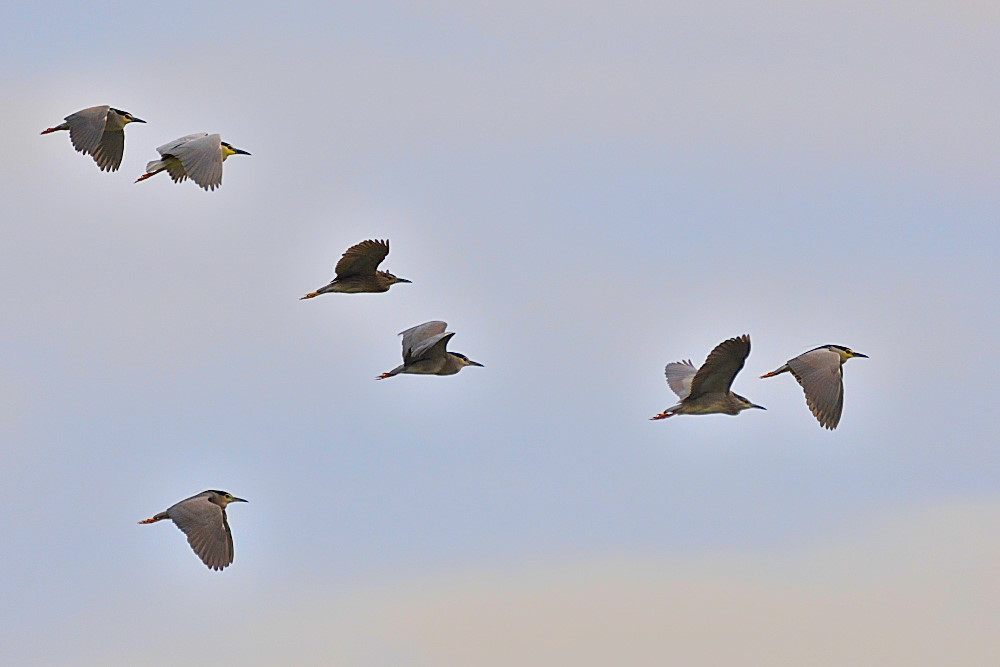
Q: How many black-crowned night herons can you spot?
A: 7